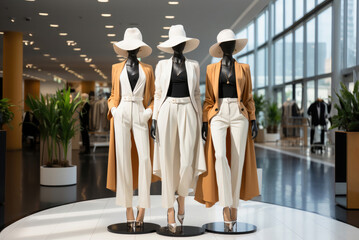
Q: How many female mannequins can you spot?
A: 3